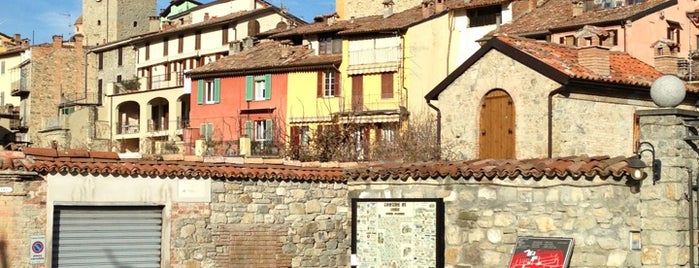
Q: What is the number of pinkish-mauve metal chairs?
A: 0